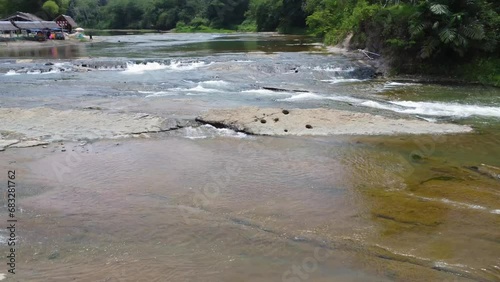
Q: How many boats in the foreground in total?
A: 0